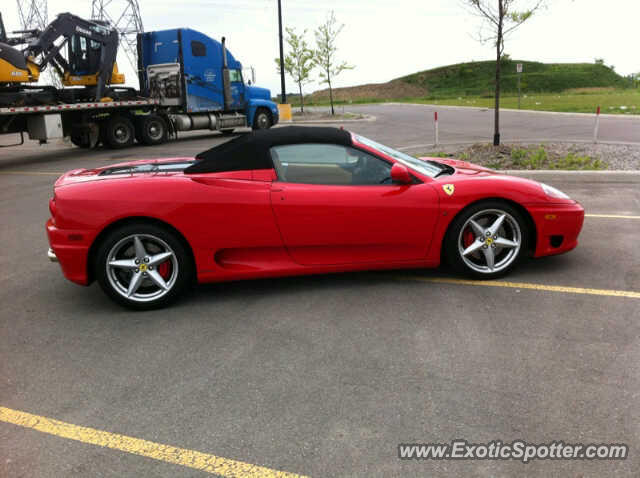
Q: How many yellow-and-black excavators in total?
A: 2